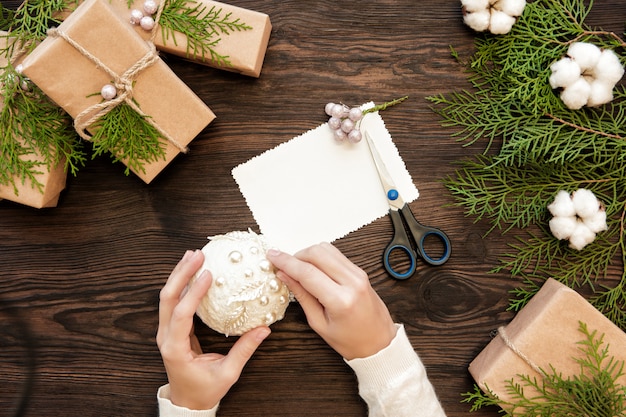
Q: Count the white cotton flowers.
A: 3